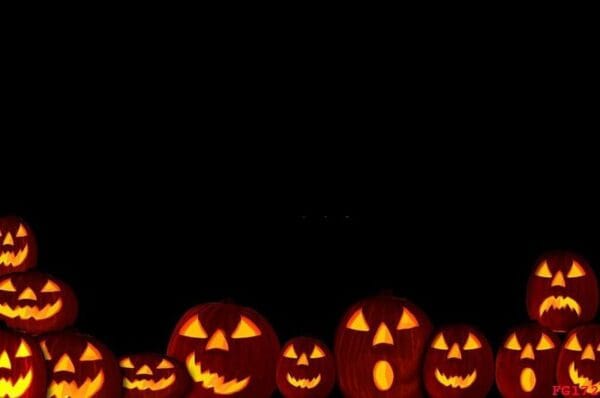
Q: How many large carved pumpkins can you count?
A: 2